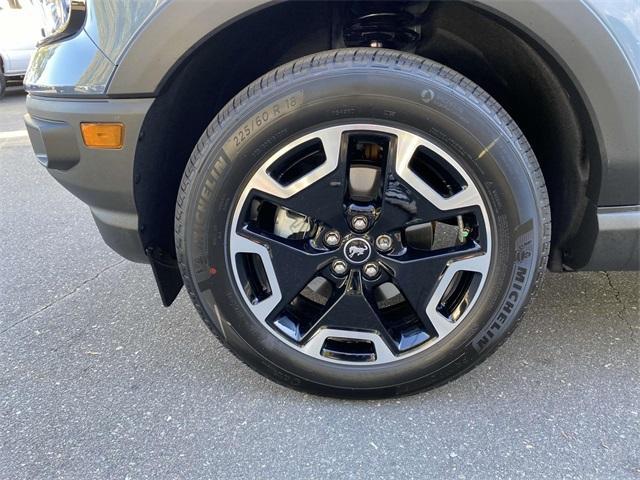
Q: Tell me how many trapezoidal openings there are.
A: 5